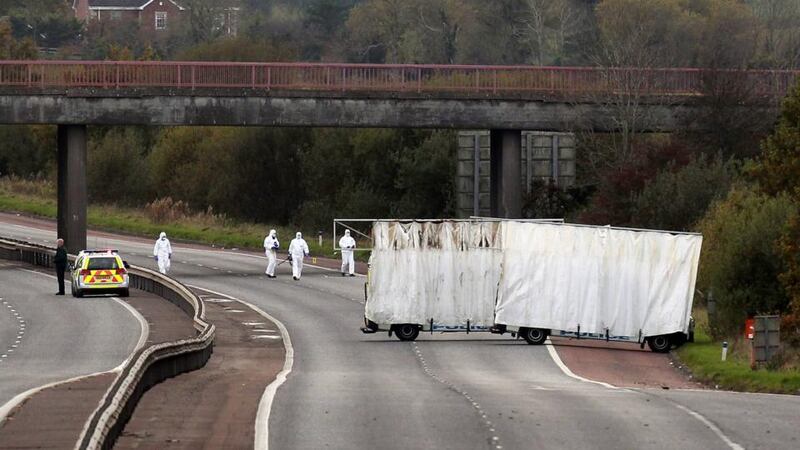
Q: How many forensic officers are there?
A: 4